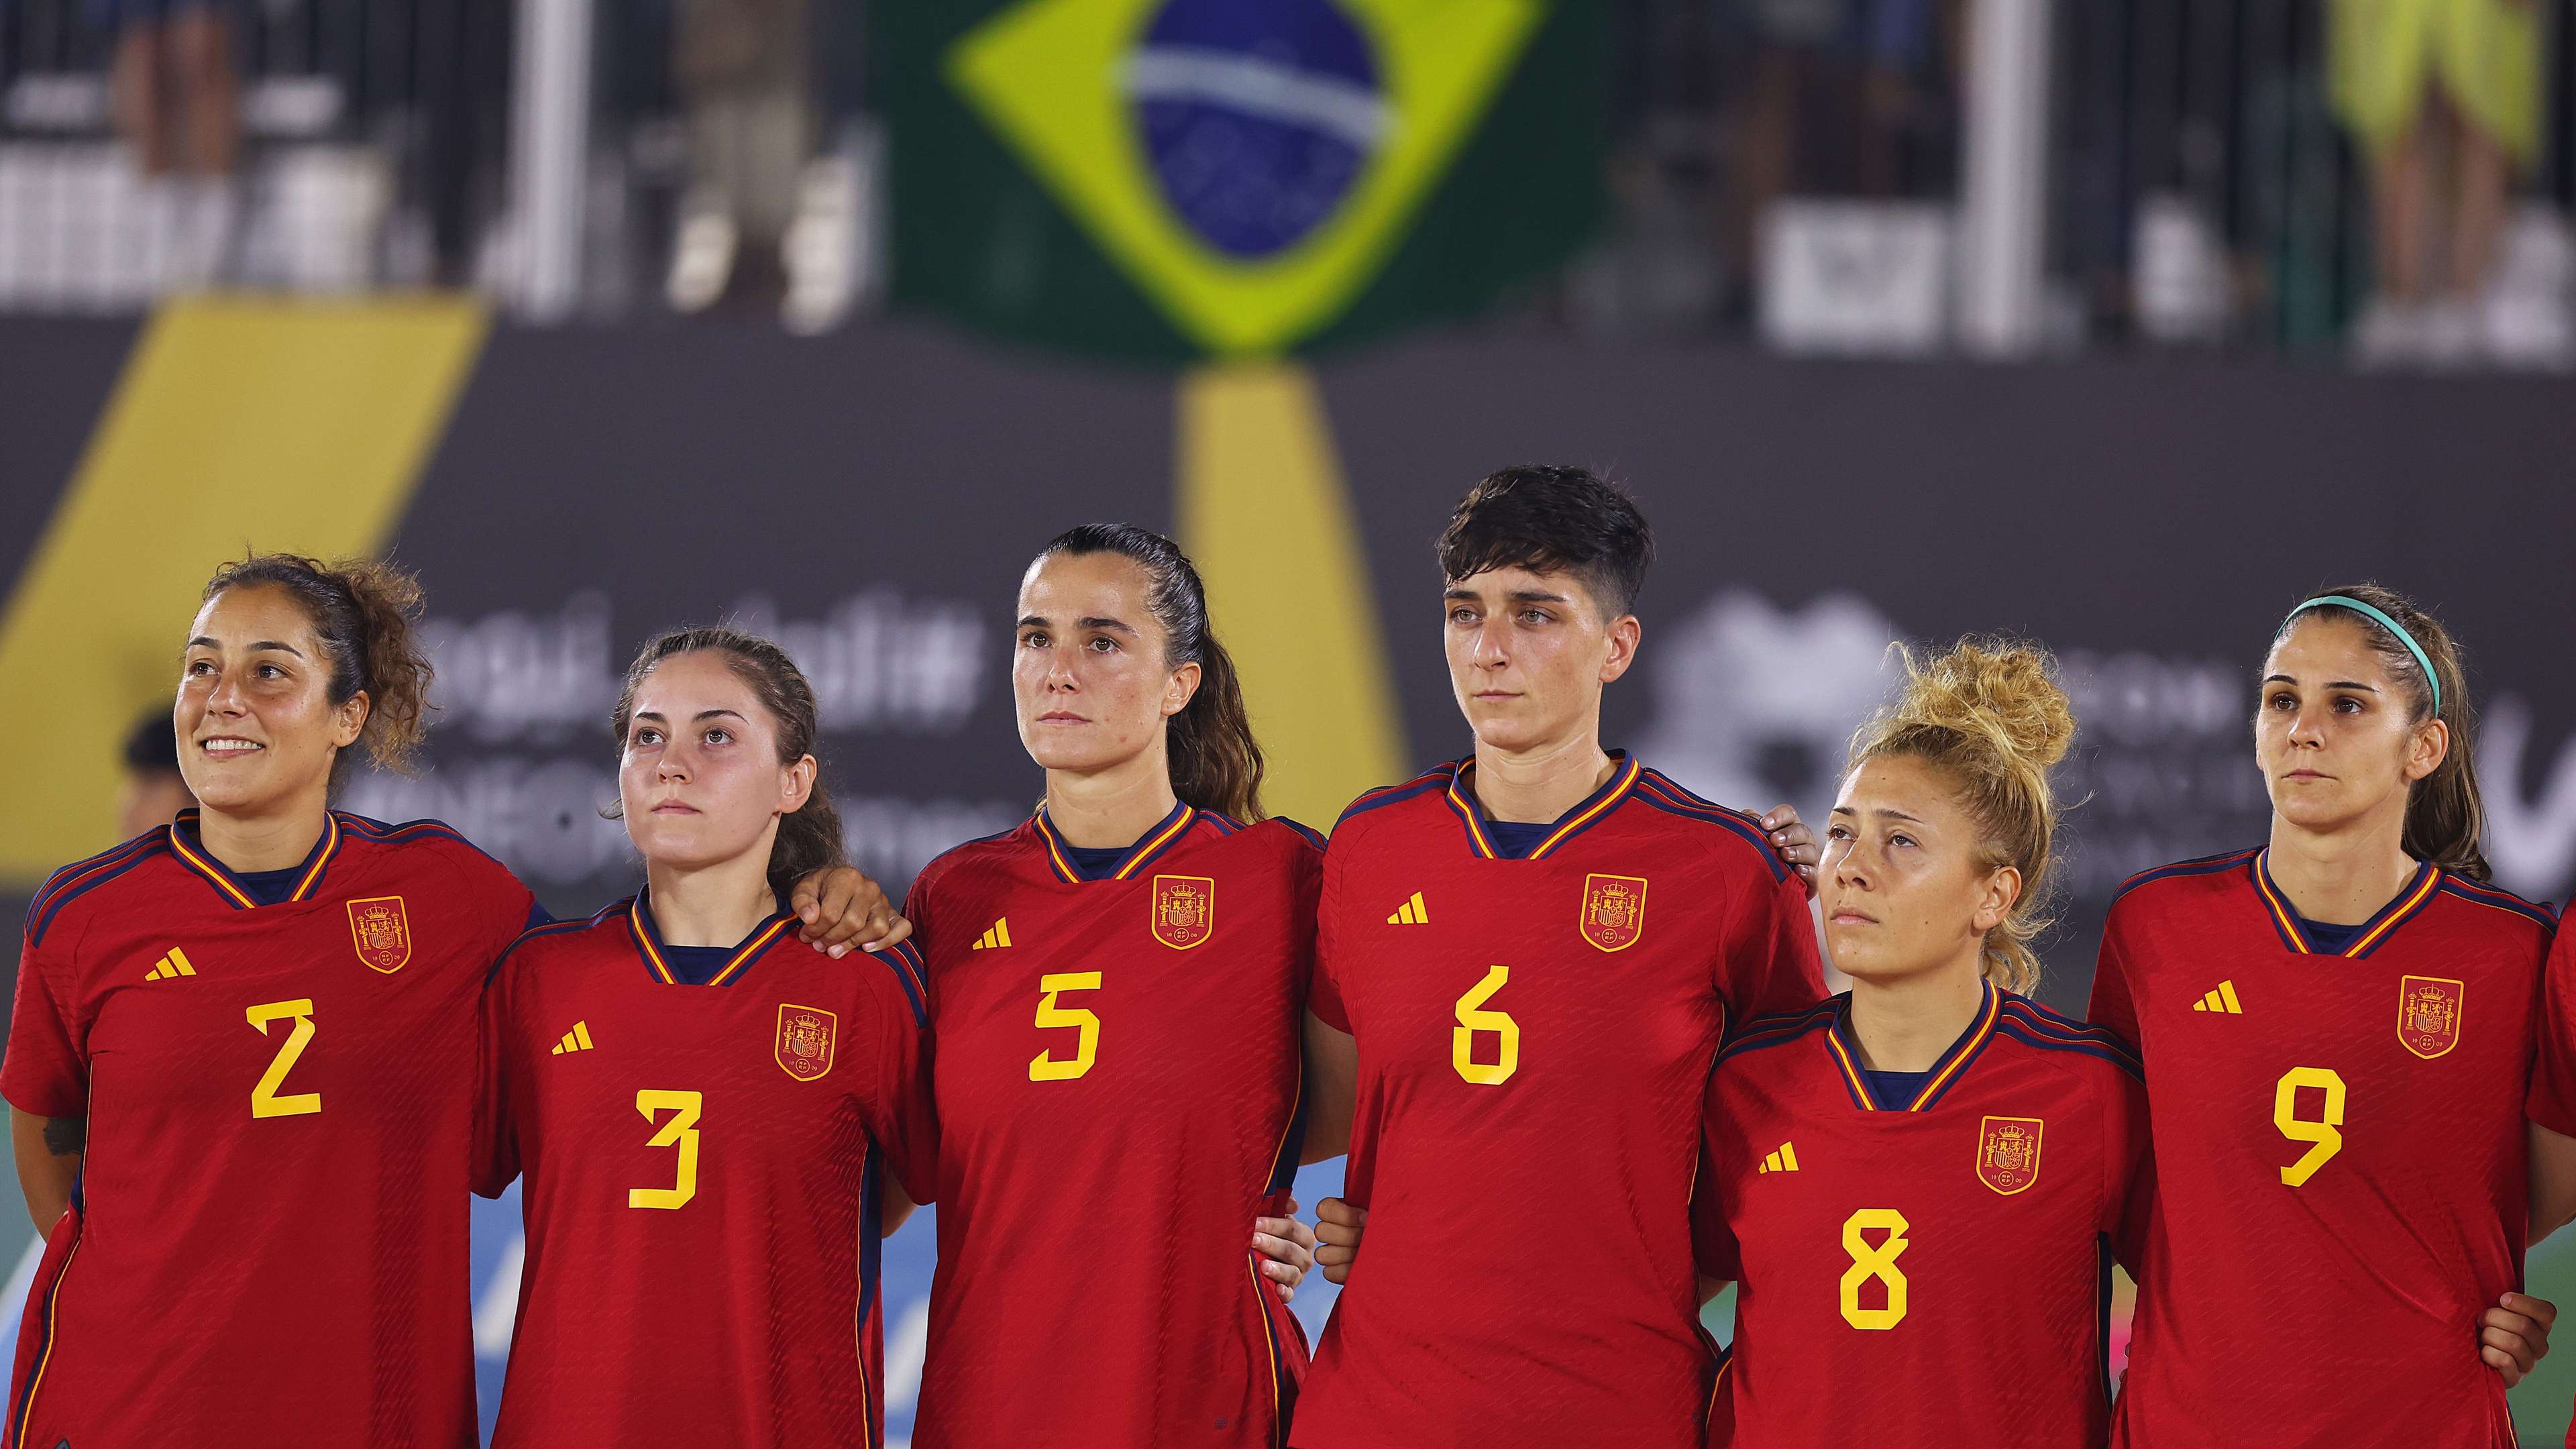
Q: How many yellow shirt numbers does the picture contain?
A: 6